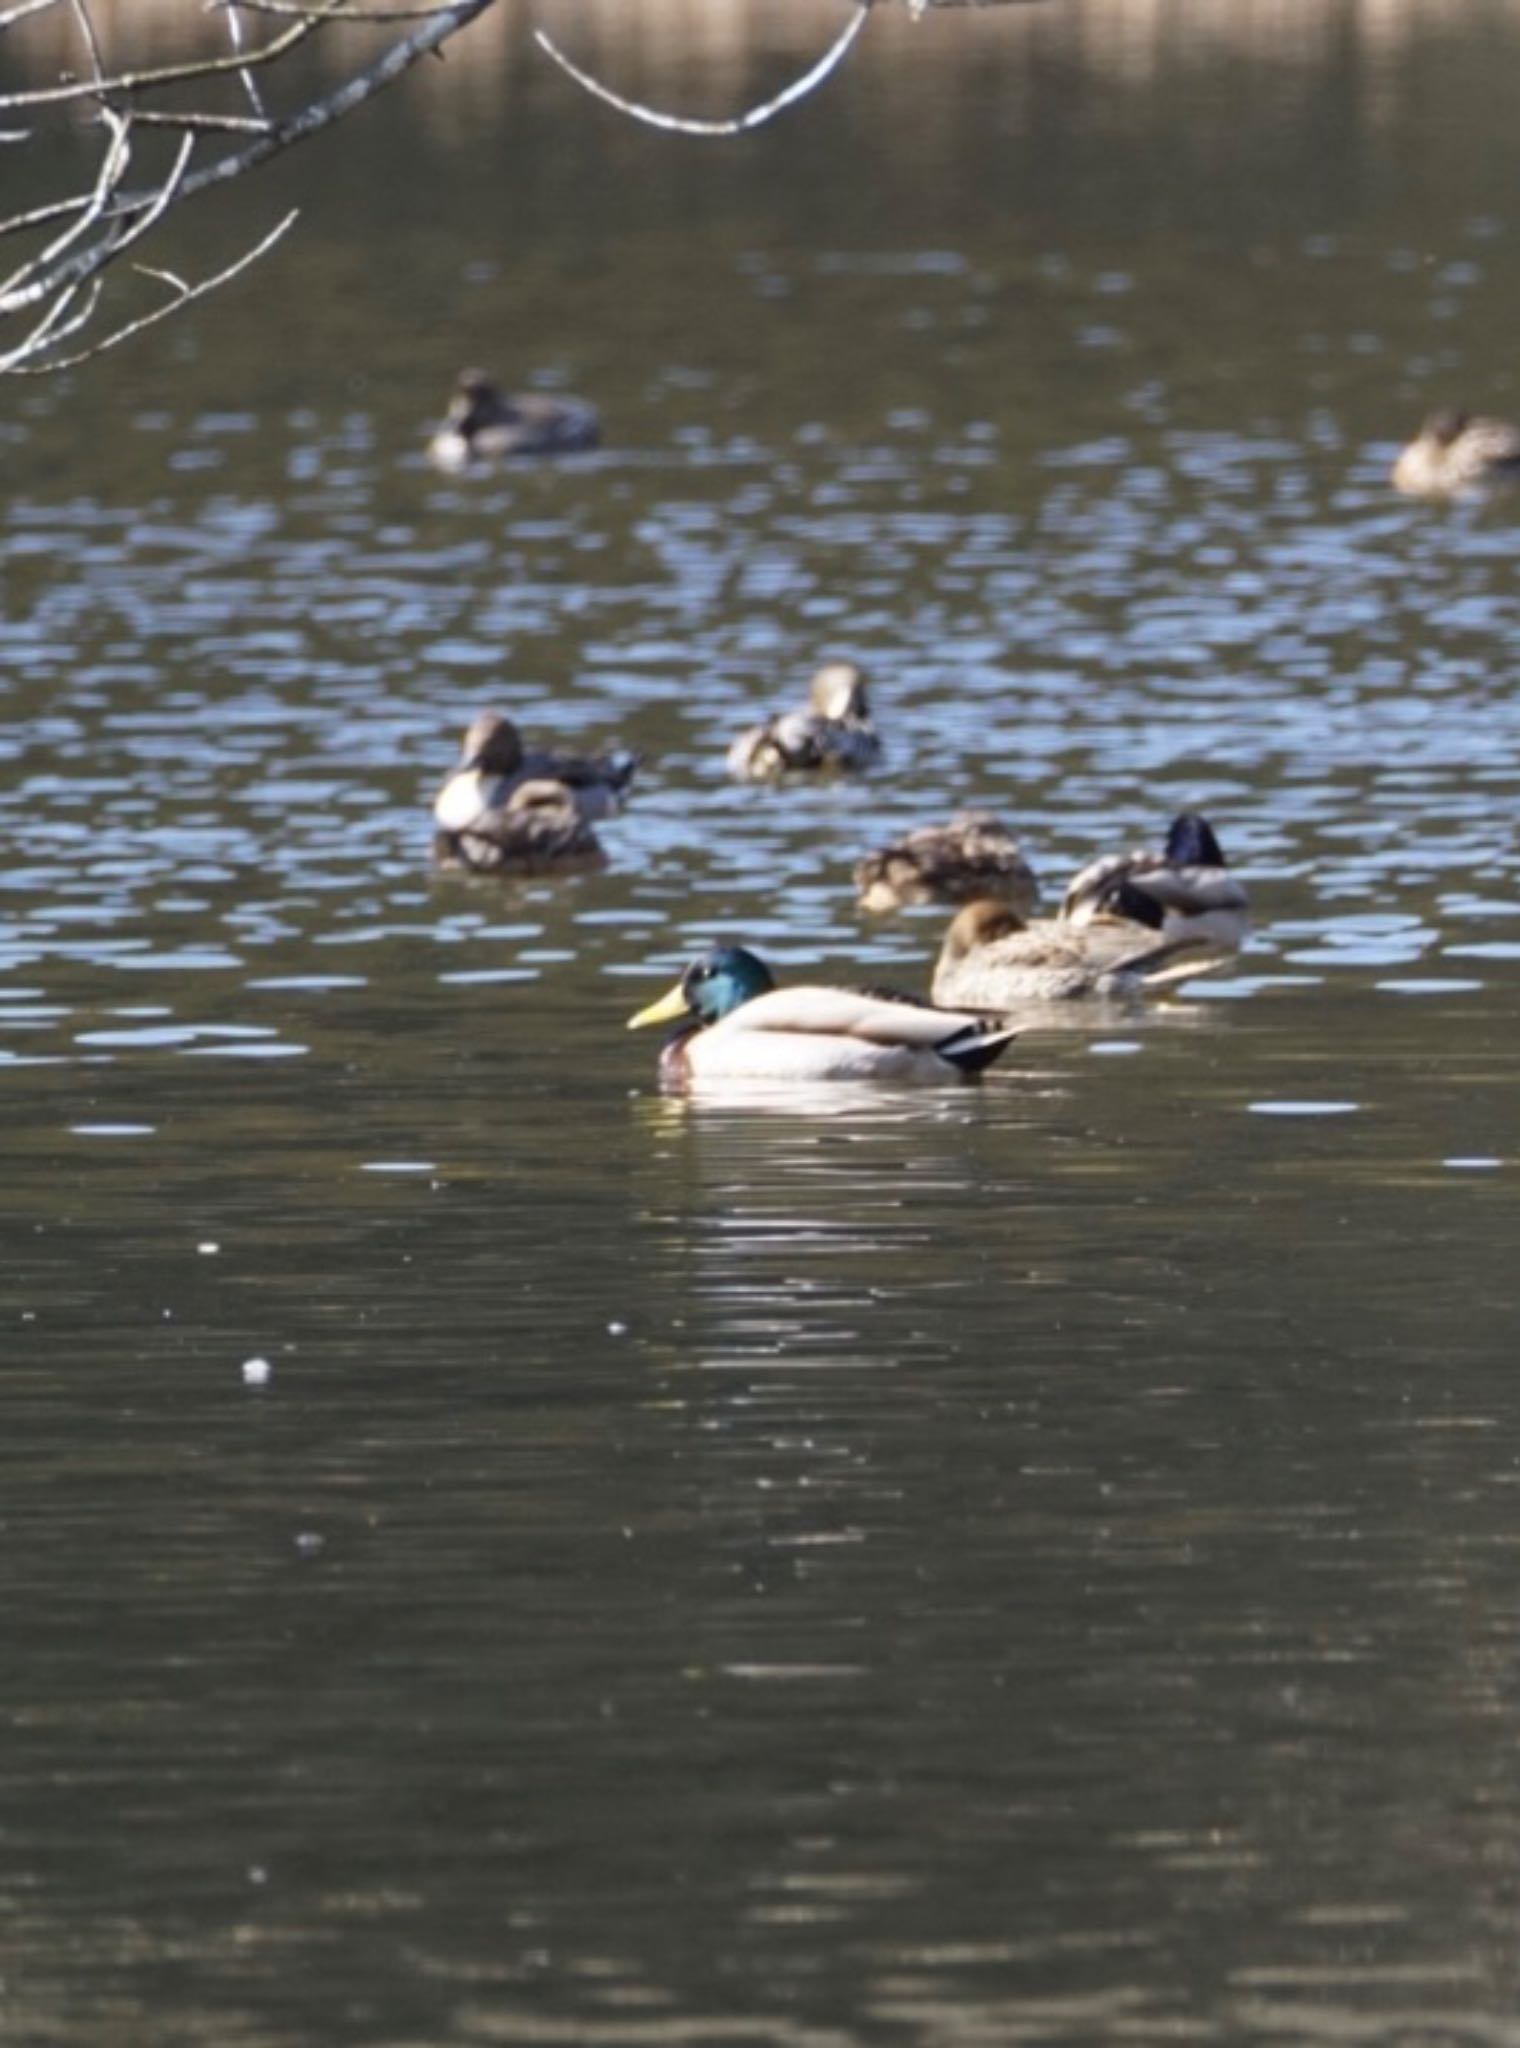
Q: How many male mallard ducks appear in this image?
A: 2